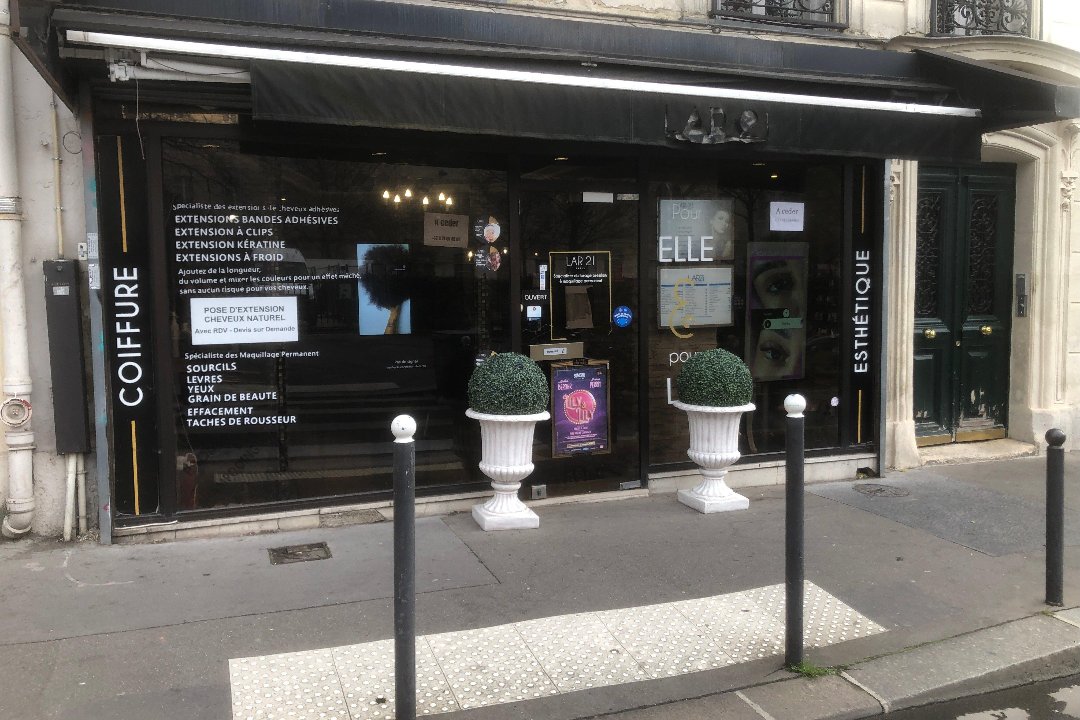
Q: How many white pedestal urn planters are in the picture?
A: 2